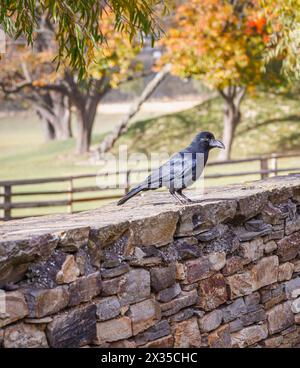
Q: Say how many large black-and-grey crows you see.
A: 1